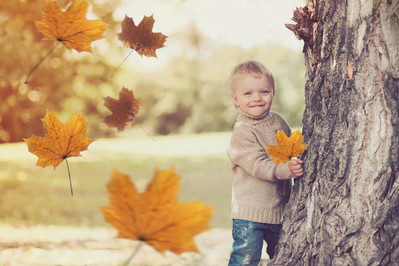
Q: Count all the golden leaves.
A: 4